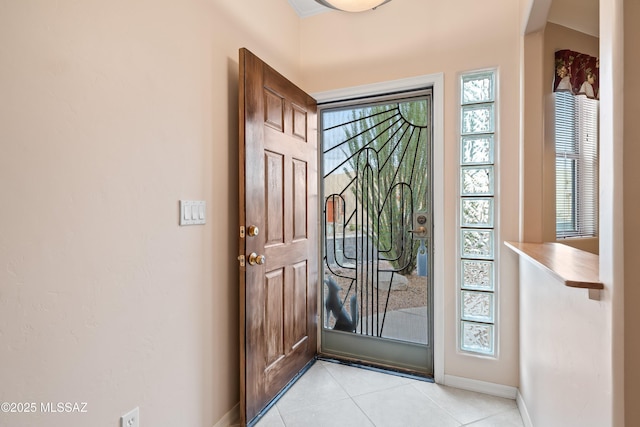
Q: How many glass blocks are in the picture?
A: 9